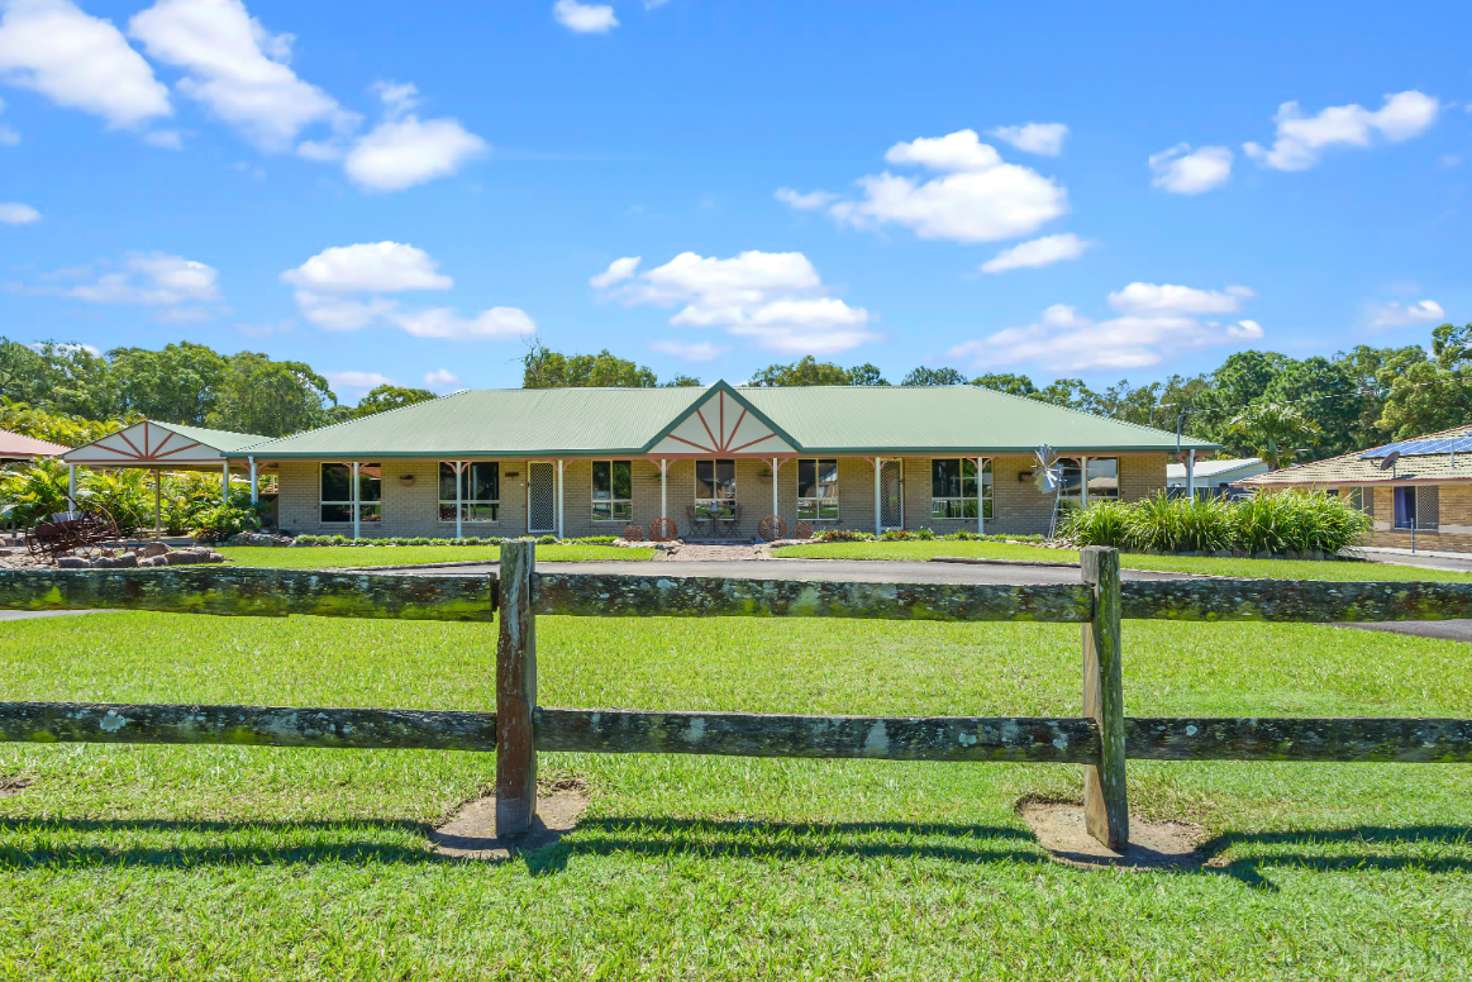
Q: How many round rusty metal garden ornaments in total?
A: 4